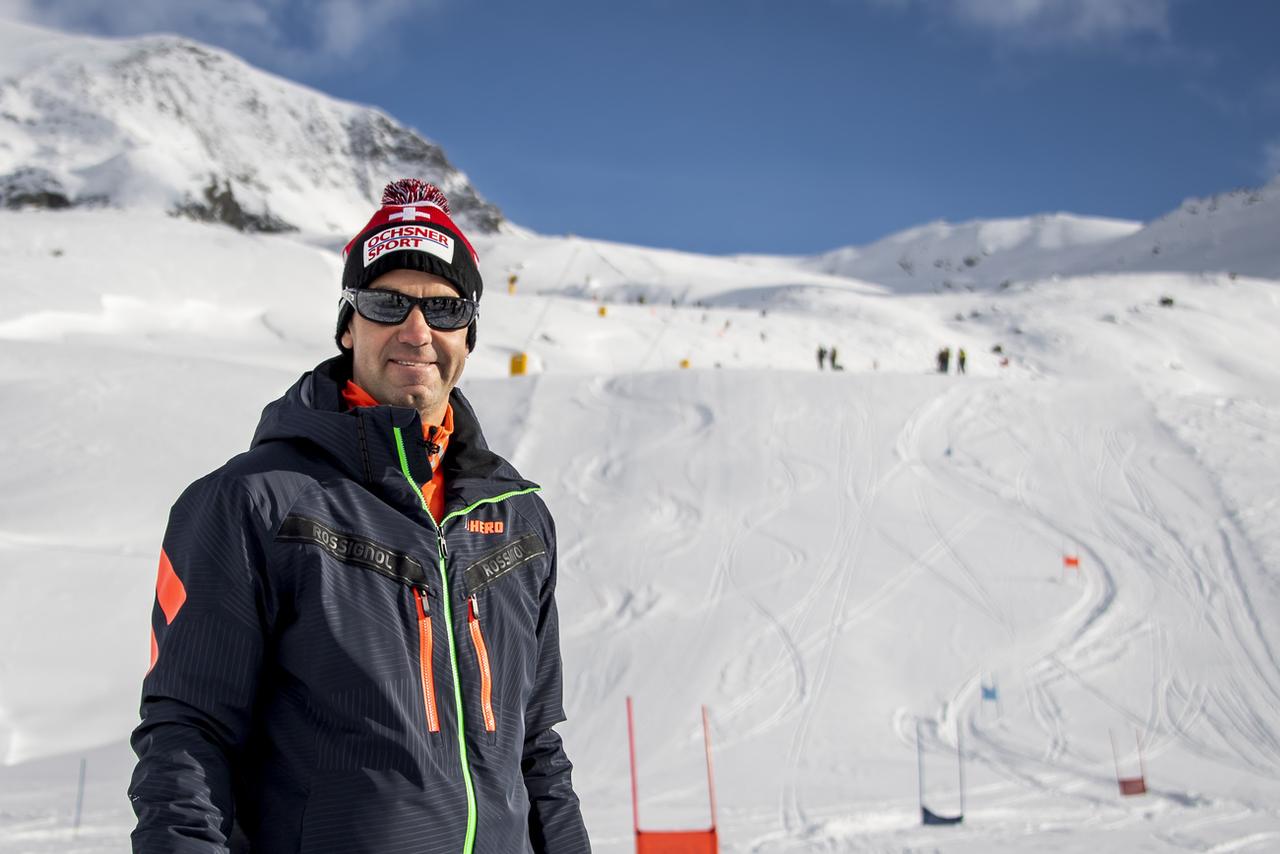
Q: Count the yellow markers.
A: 4